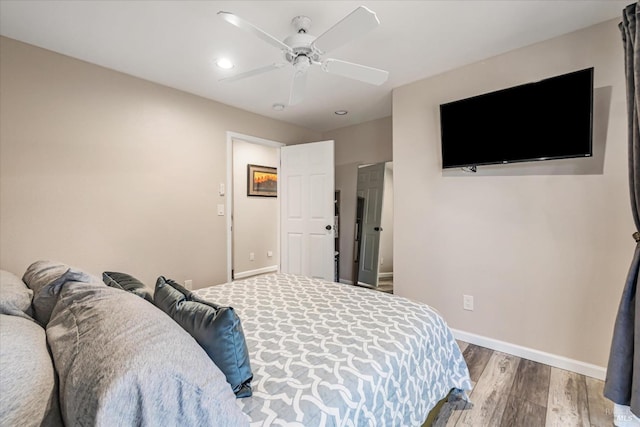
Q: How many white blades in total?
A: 5